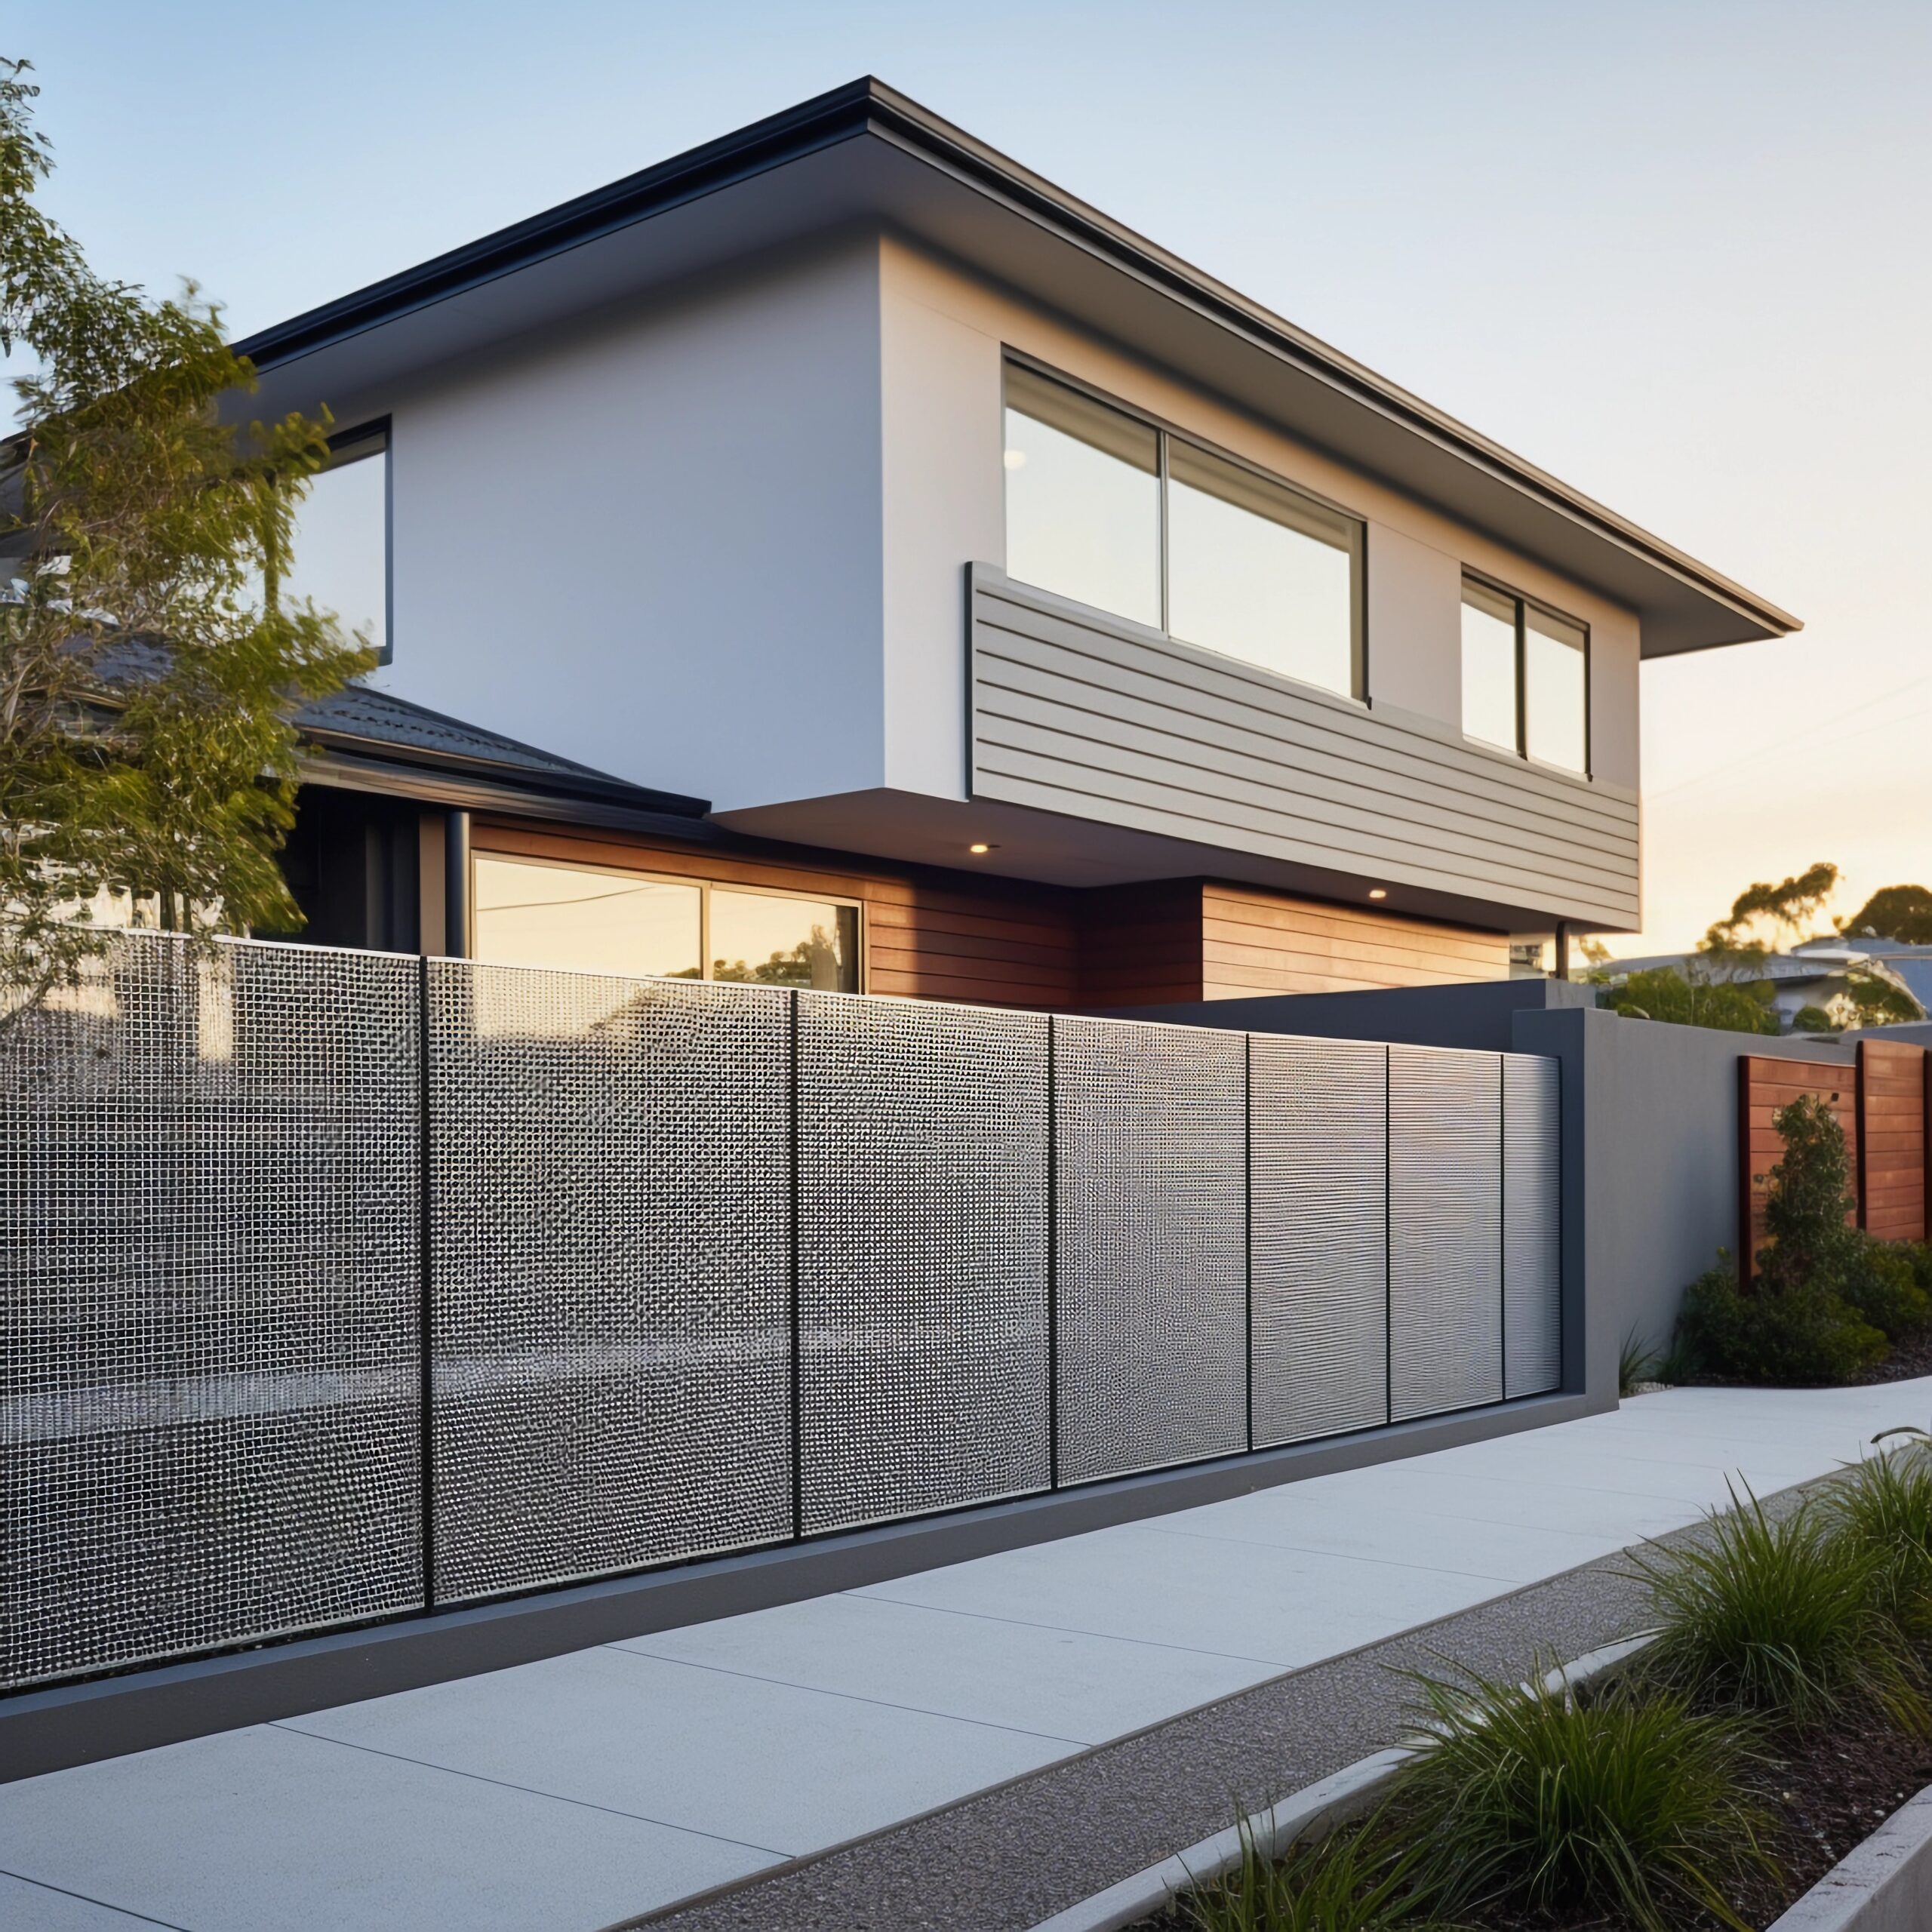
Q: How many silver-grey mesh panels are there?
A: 7